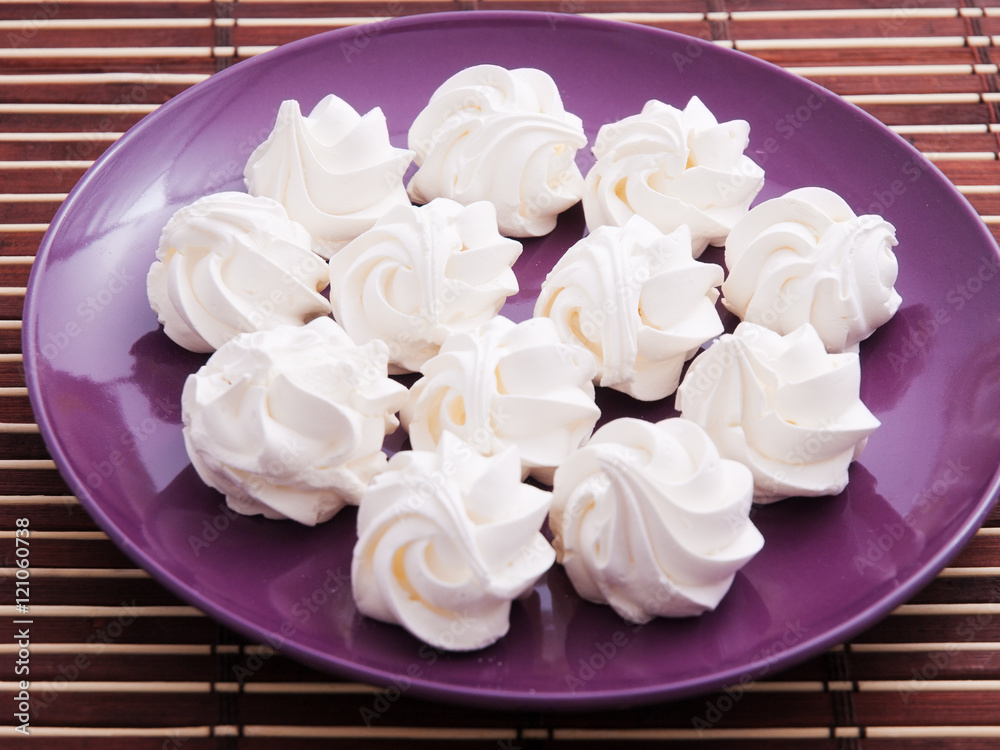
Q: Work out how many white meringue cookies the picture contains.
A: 12